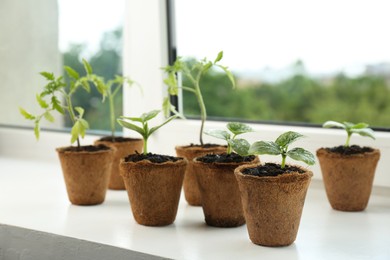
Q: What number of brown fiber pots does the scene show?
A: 7